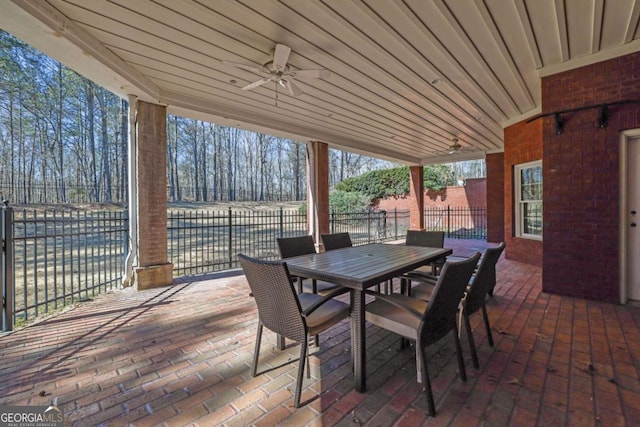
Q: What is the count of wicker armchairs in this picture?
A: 6